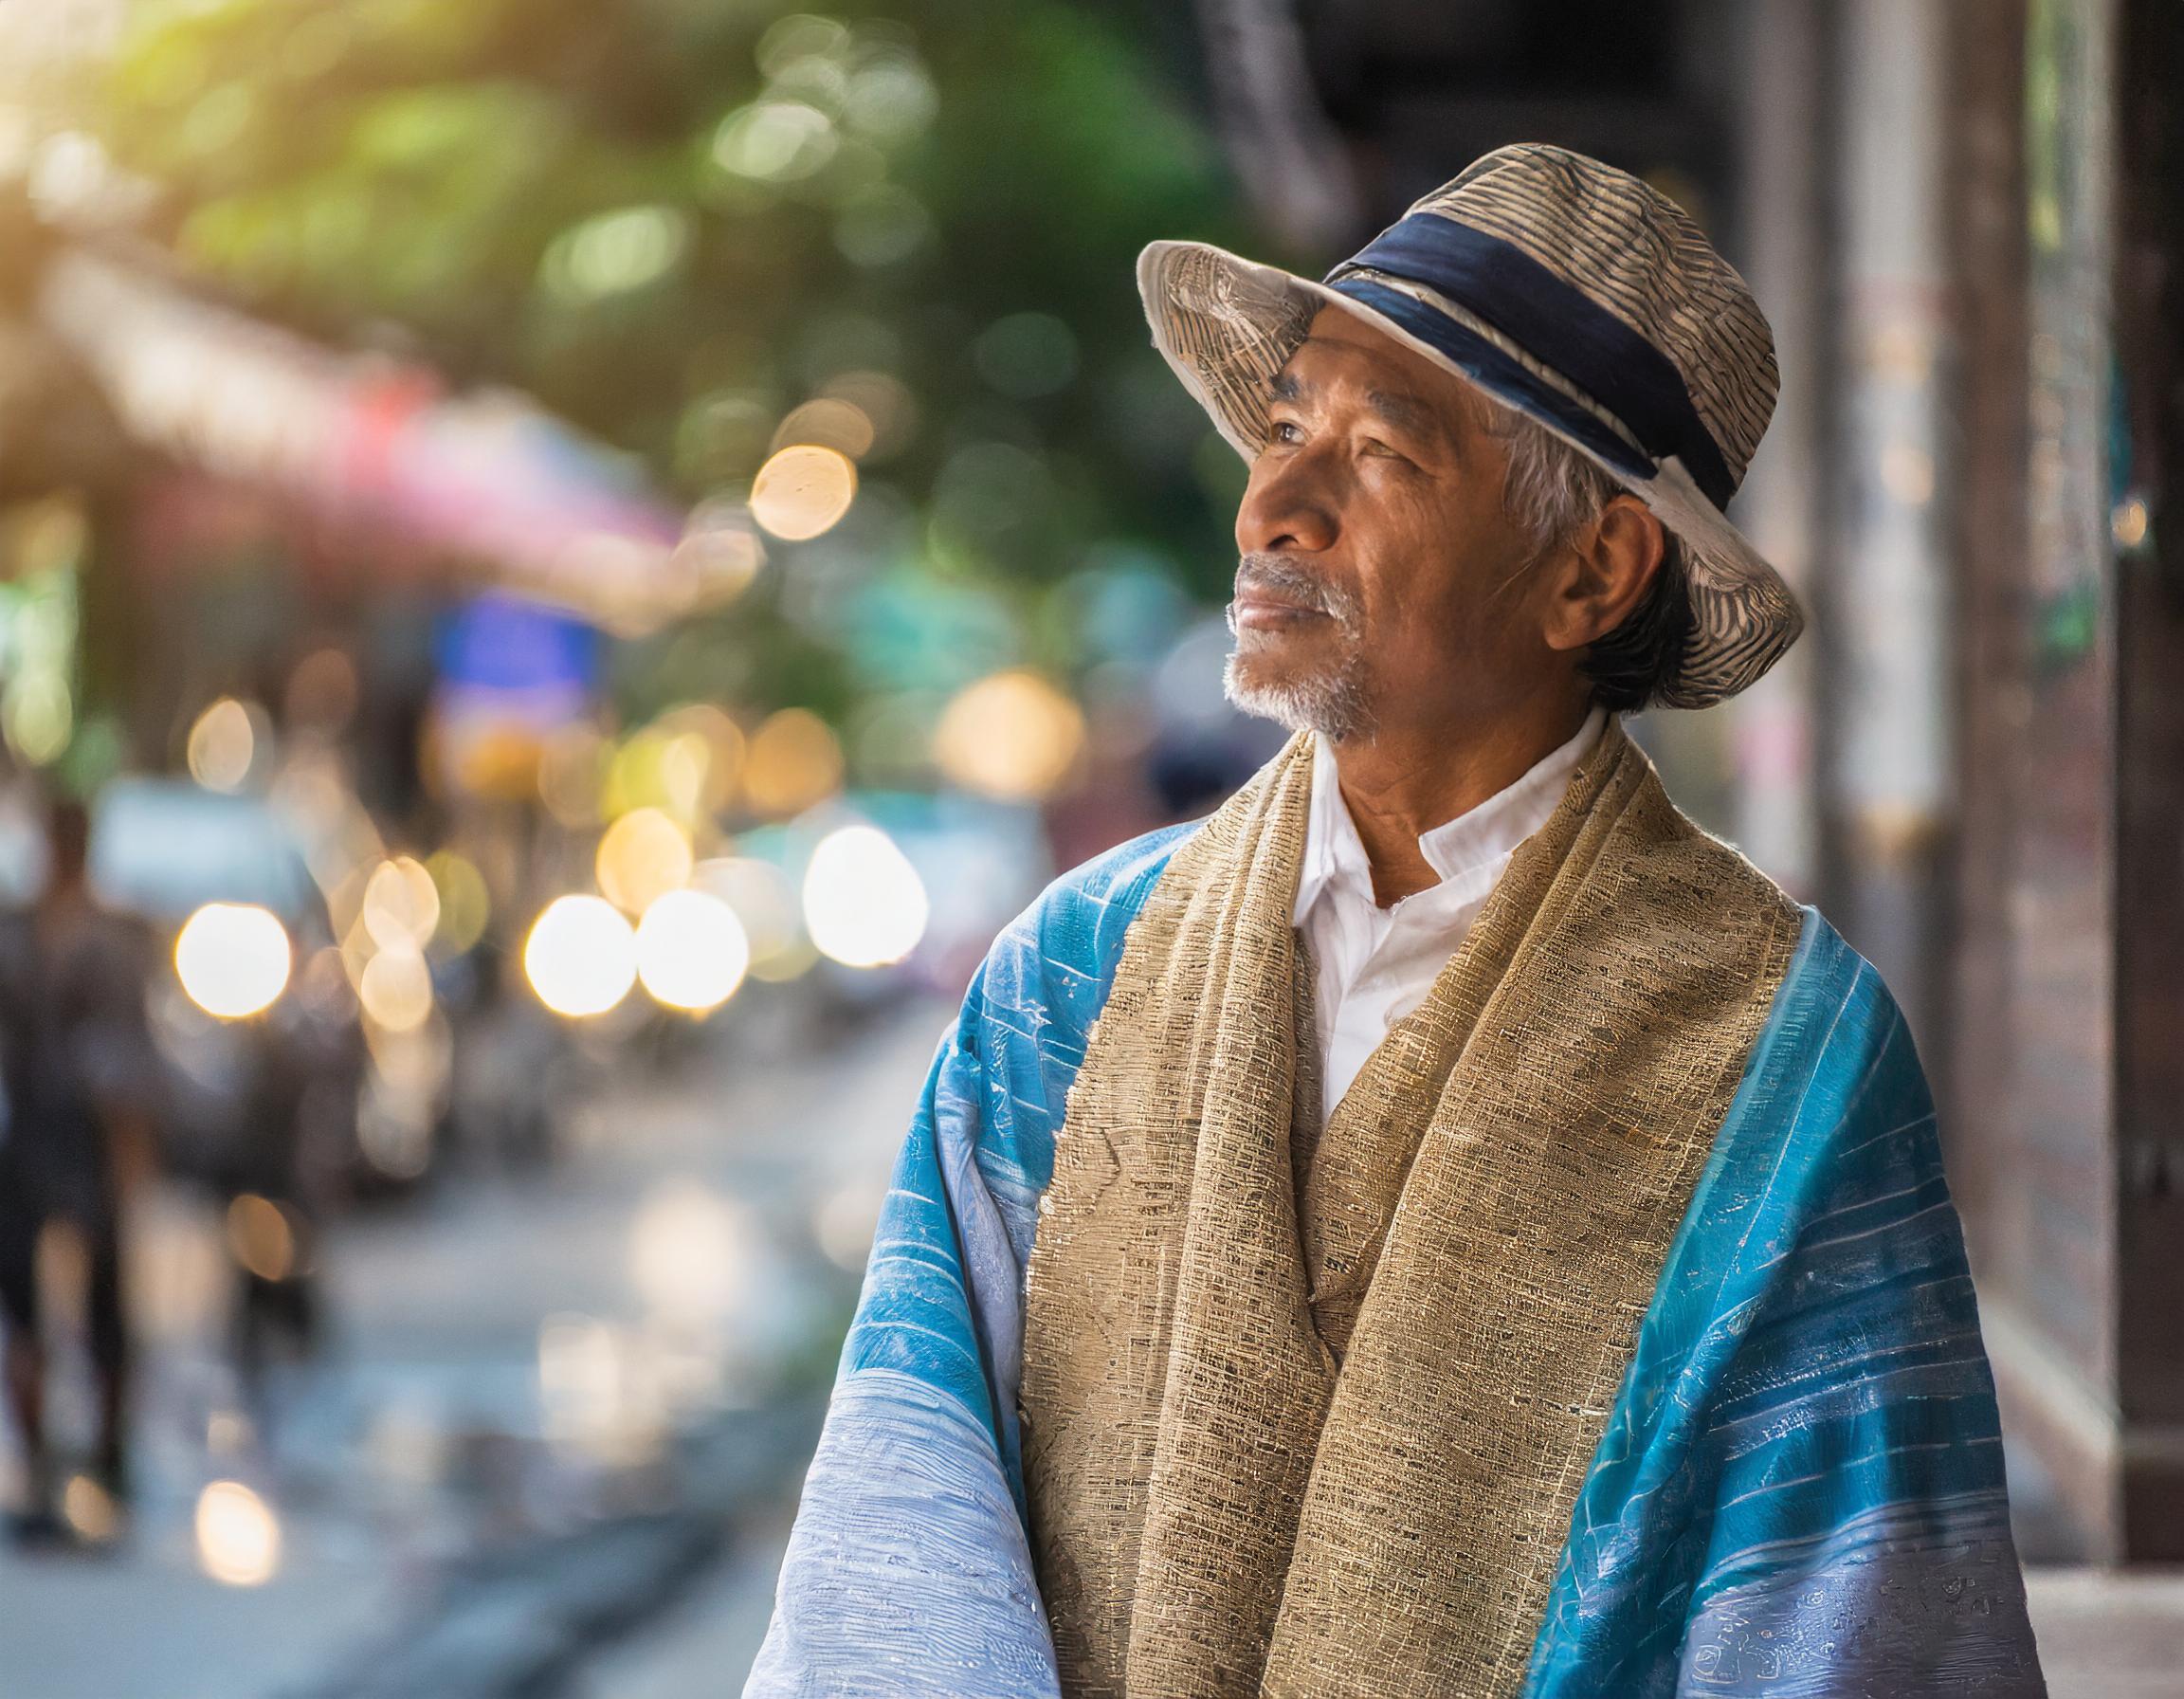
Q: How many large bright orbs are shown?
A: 4